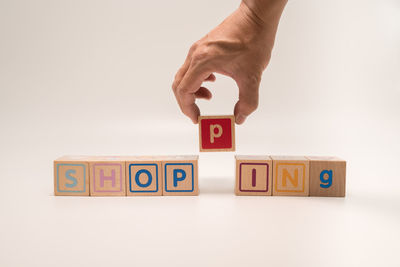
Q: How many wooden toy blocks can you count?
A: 8